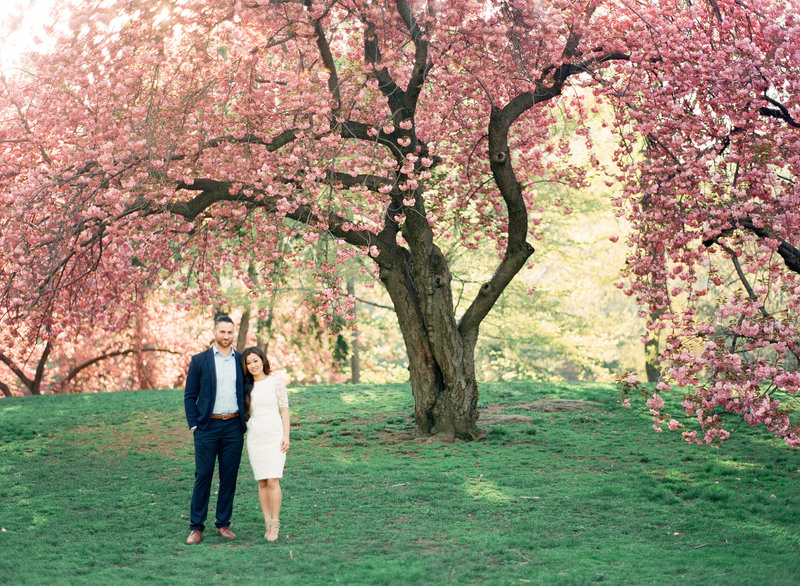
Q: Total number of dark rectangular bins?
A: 0